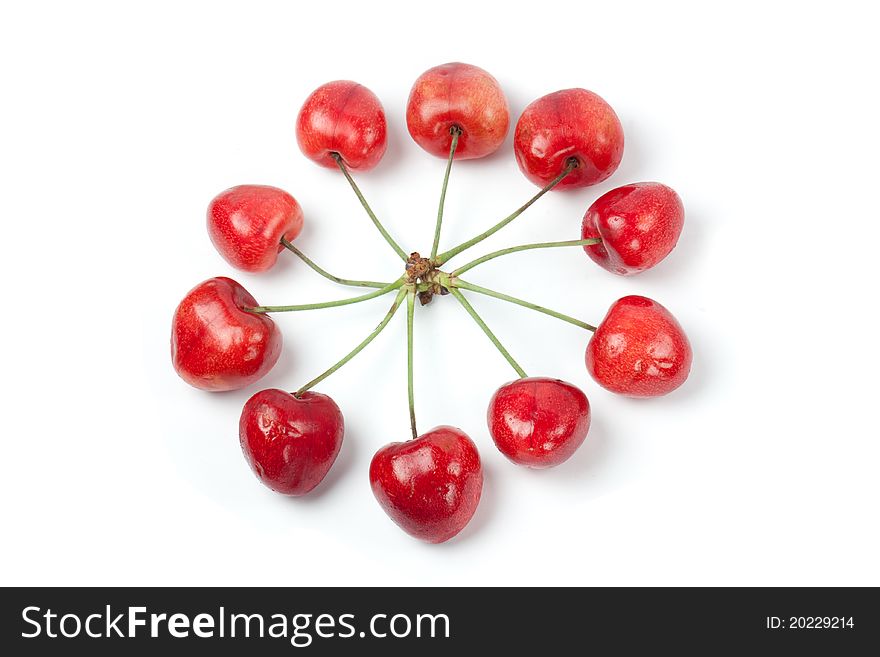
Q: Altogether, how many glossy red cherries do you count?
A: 10